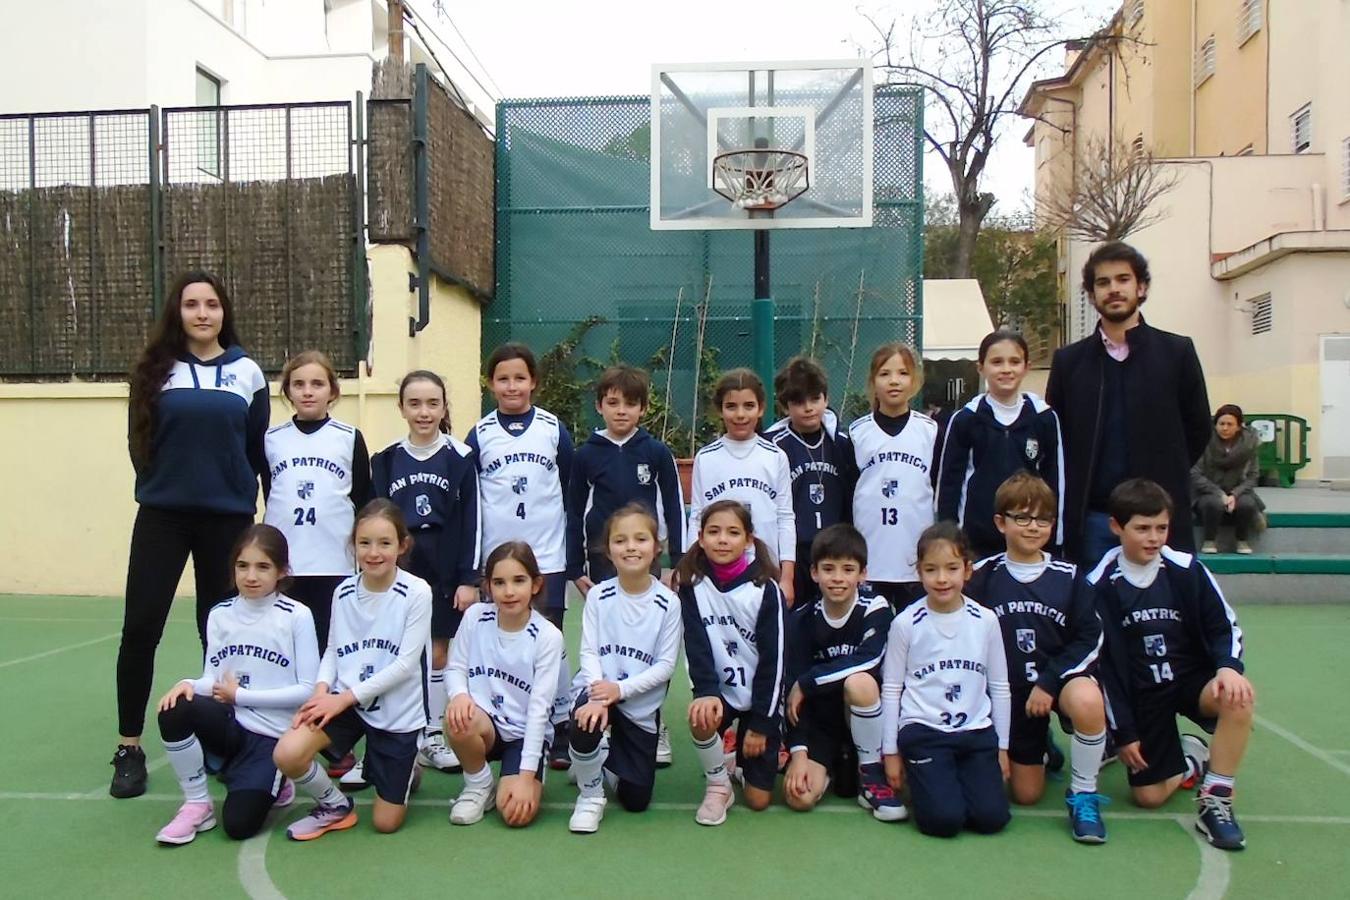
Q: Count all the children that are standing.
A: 8